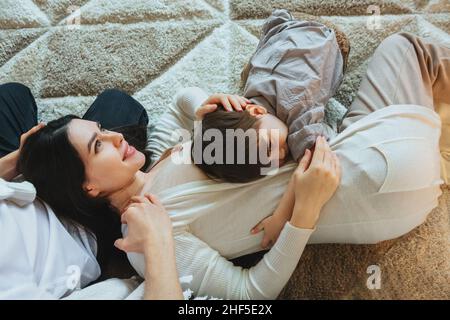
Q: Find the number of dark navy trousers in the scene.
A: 1